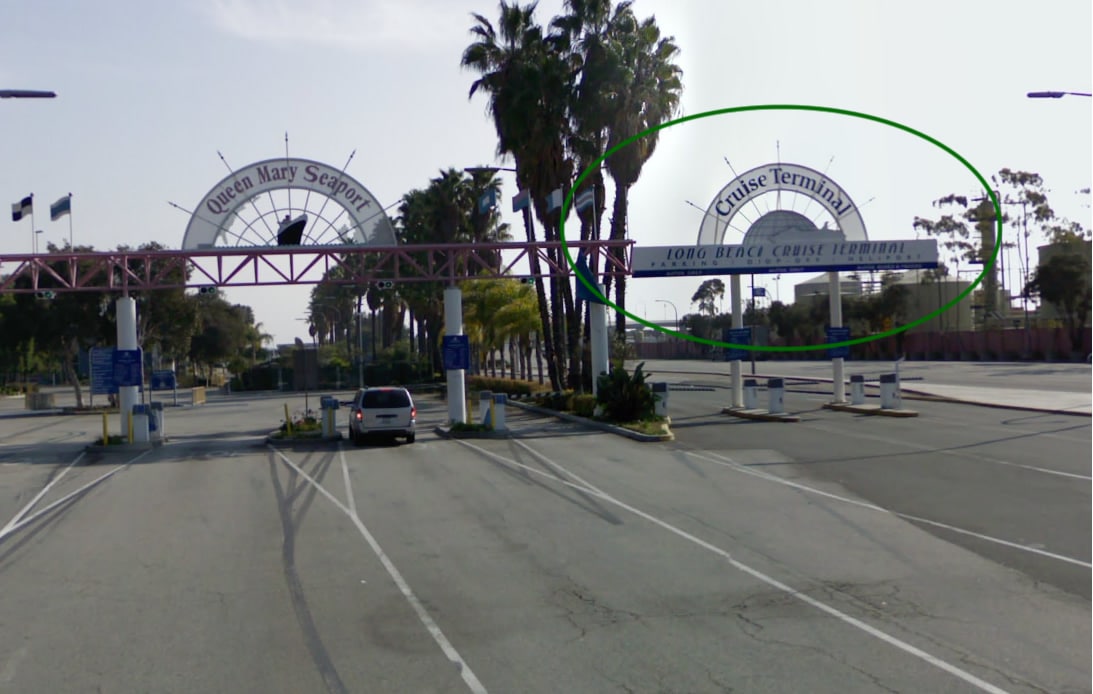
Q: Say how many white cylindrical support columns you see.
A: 5